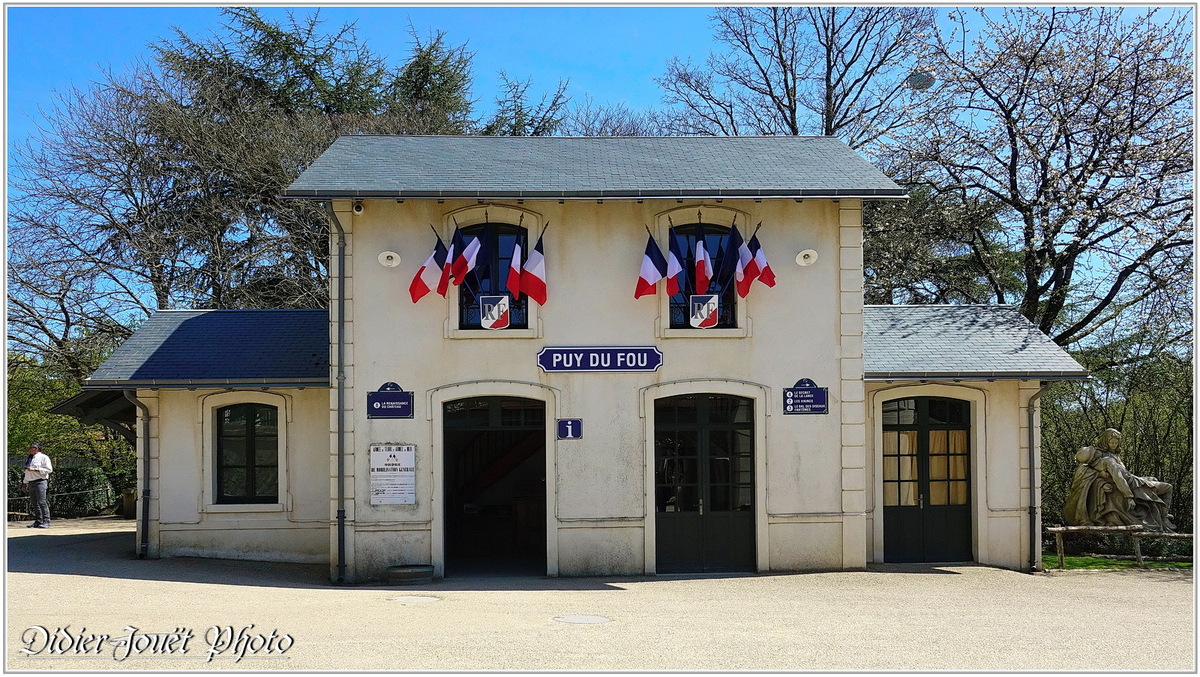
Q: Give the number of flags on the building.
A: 10